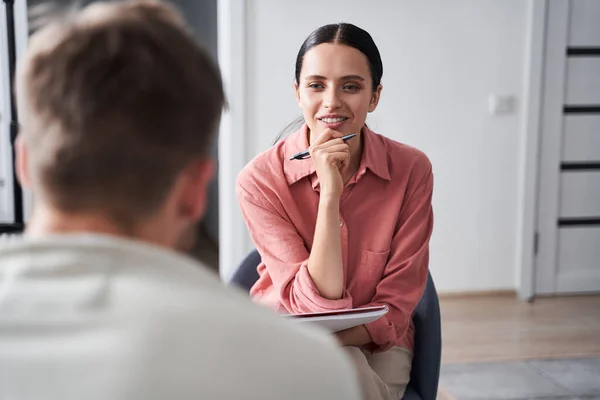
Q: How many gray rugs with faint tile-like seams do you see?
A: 1